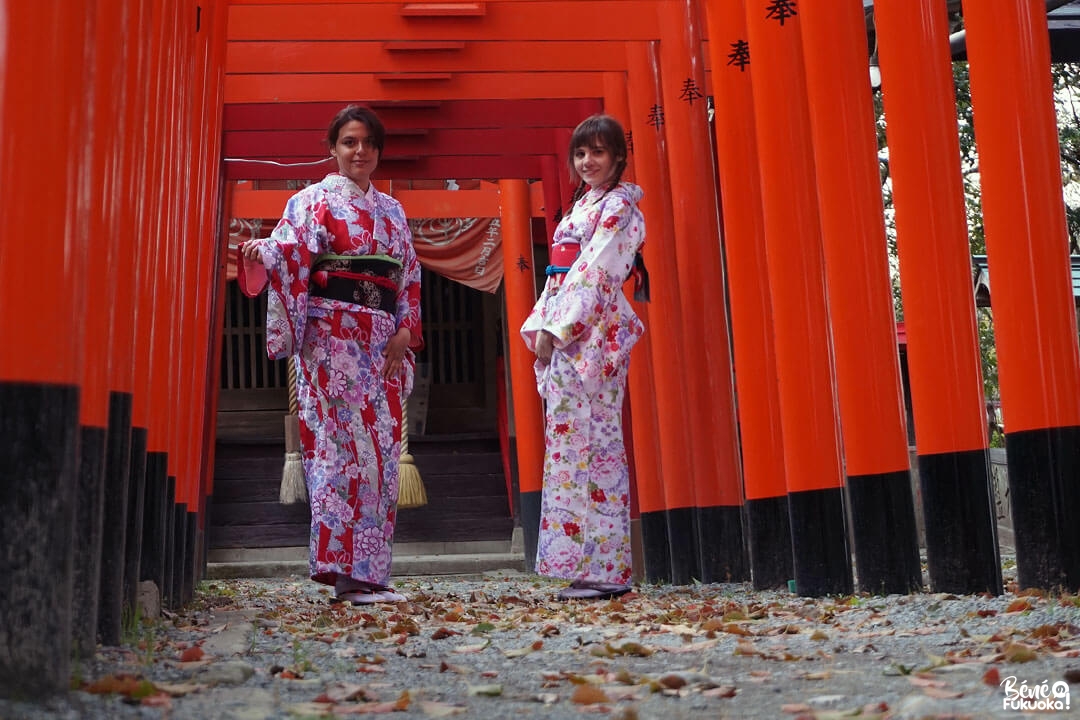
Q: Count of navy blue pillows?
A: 0